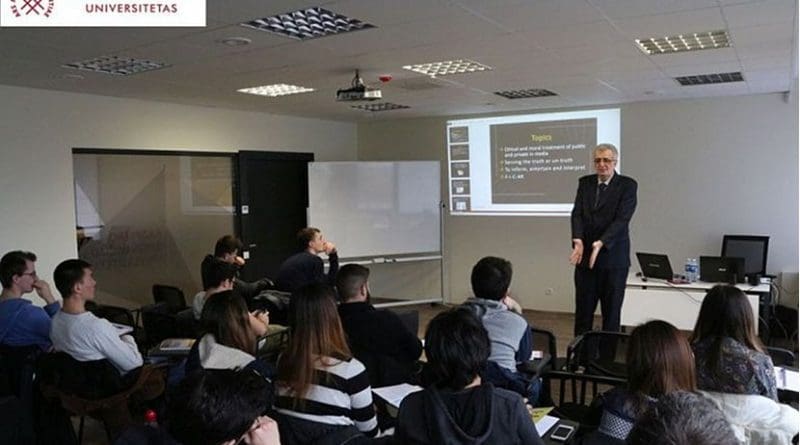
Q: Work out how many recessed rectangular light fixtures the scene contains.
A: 8